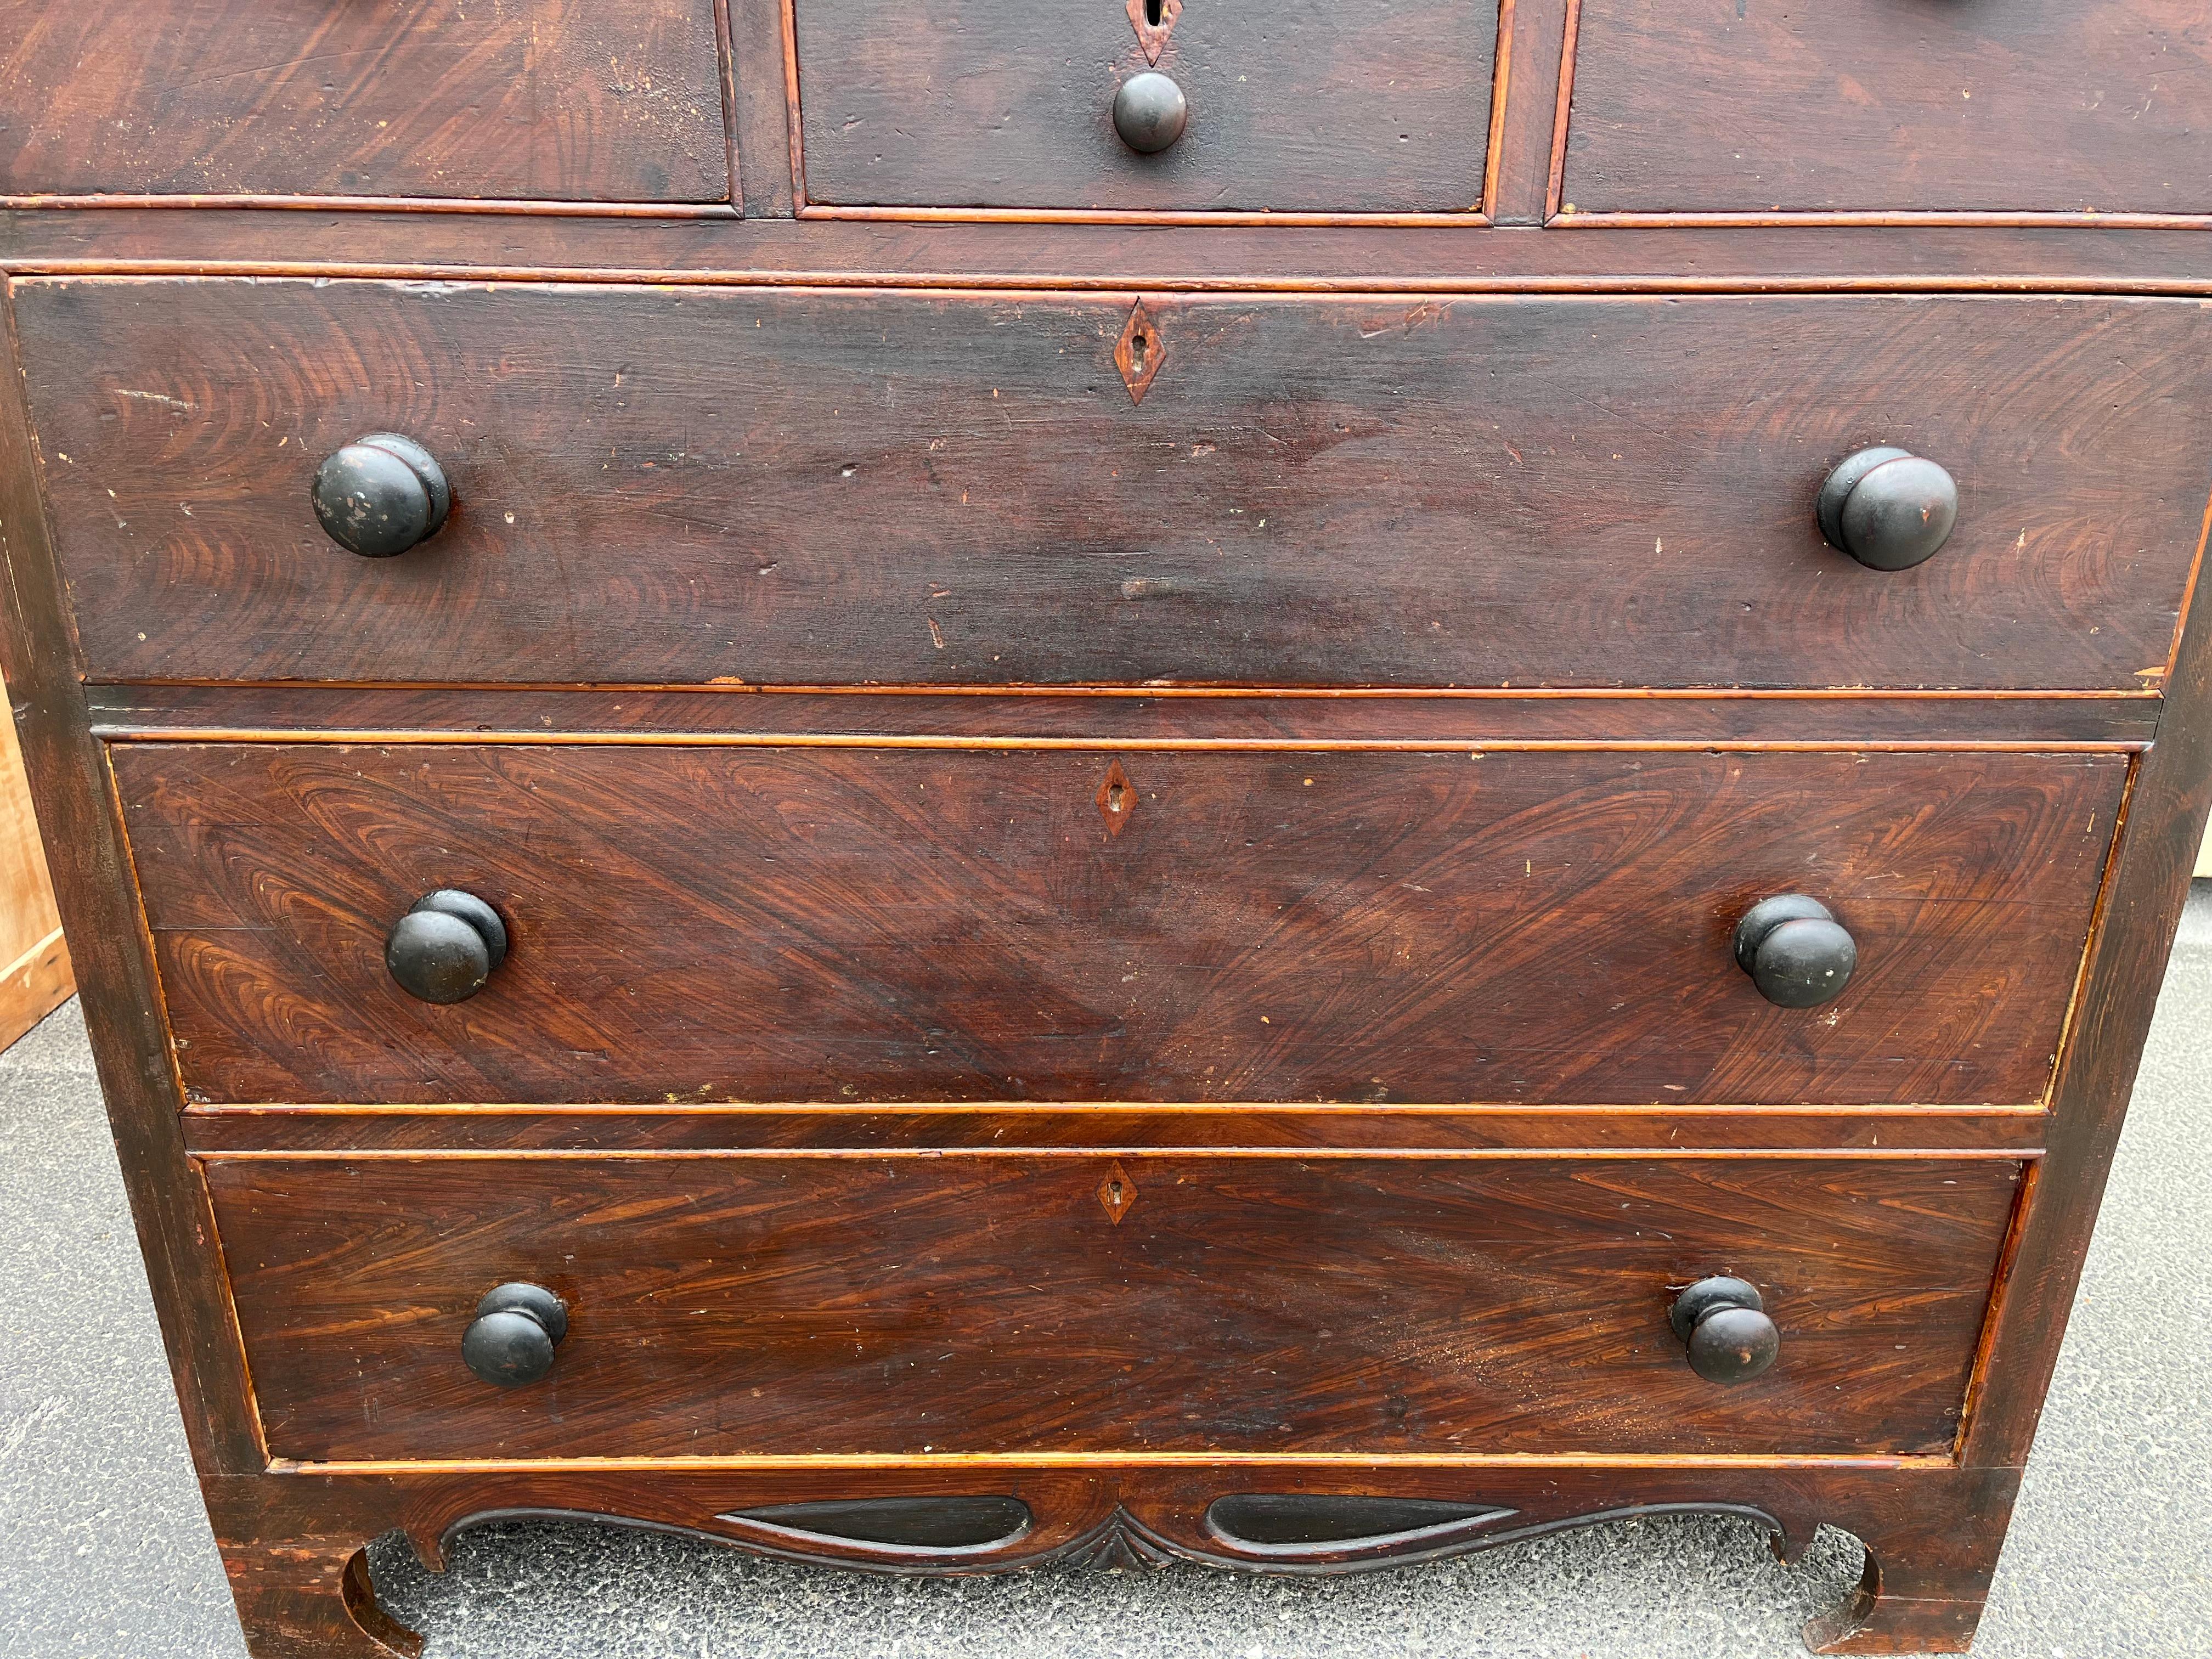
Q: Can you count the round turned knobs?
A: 7